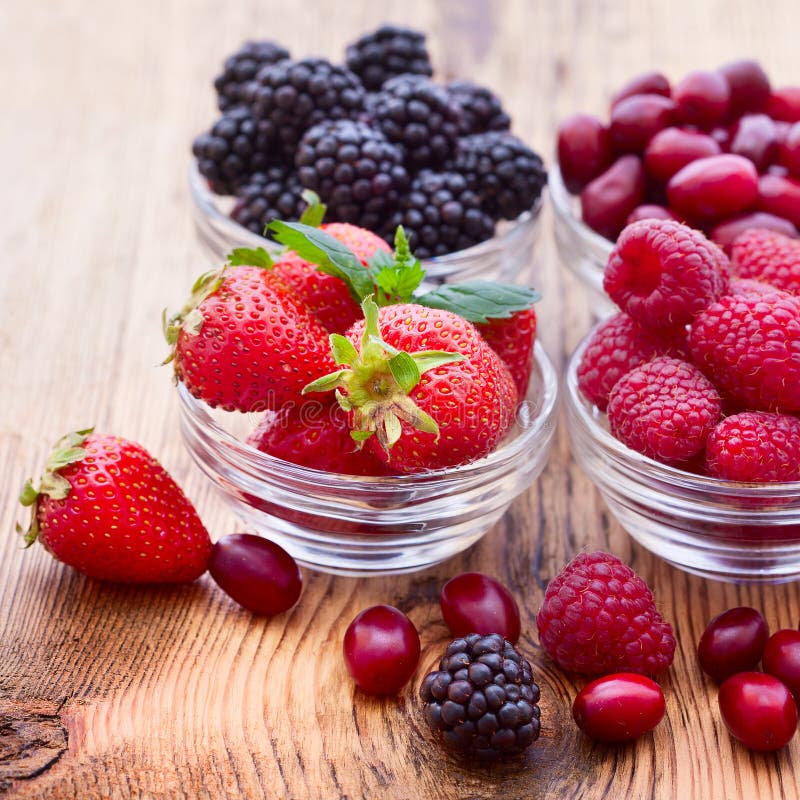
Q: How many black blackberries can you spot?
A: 11